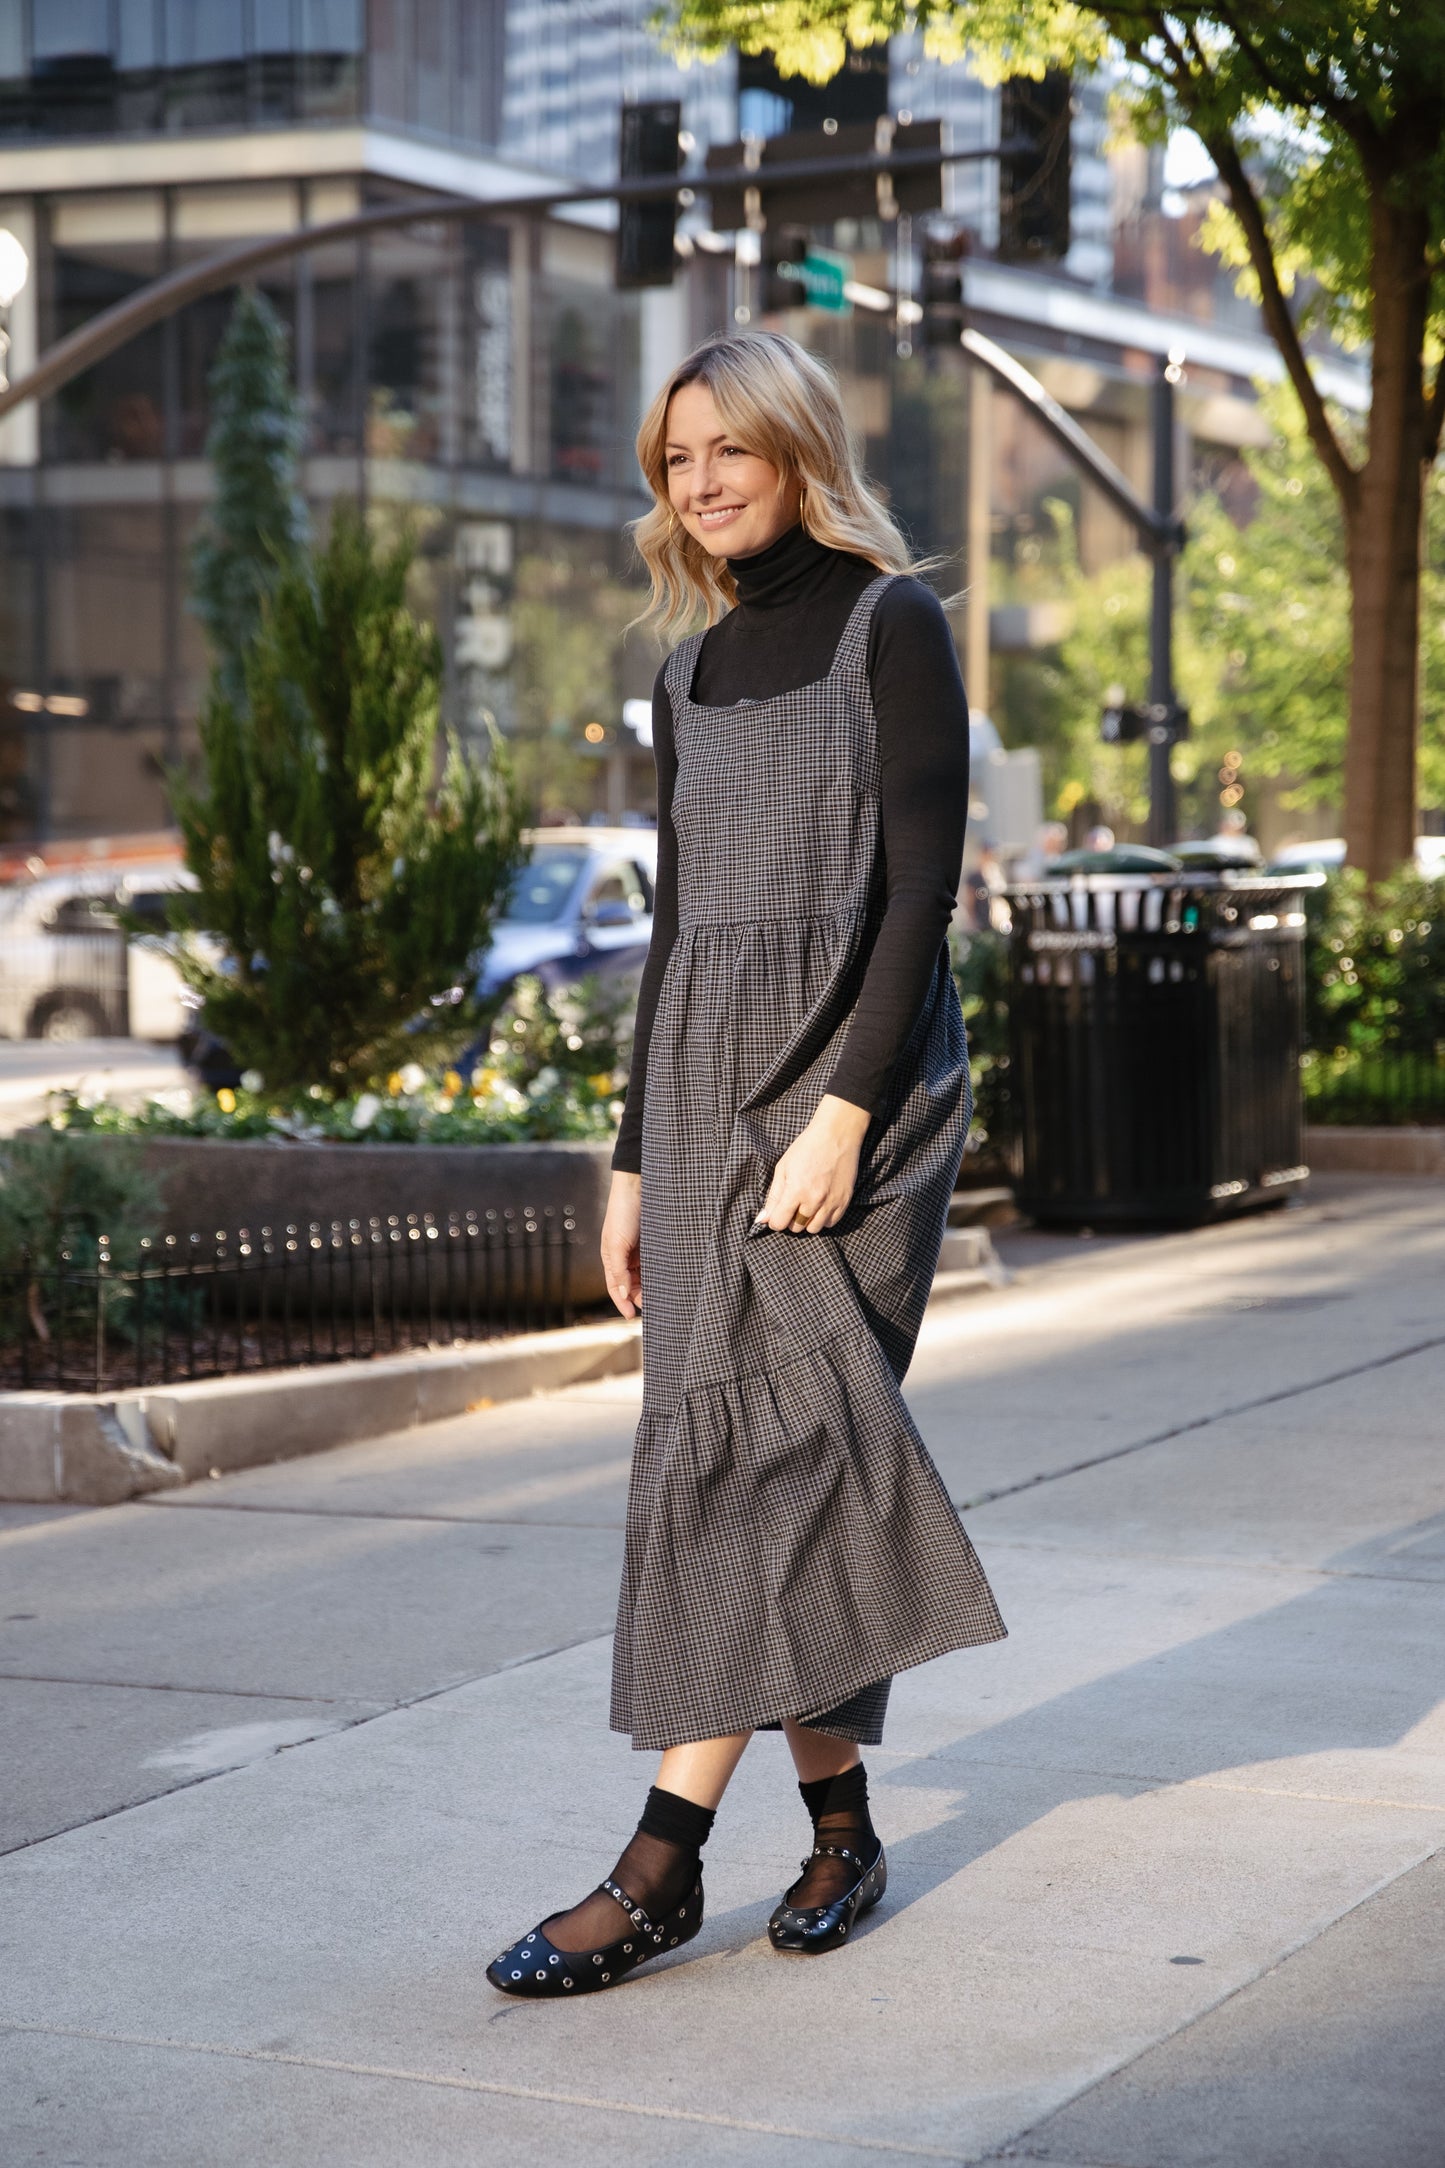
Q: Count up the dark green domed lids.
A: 2